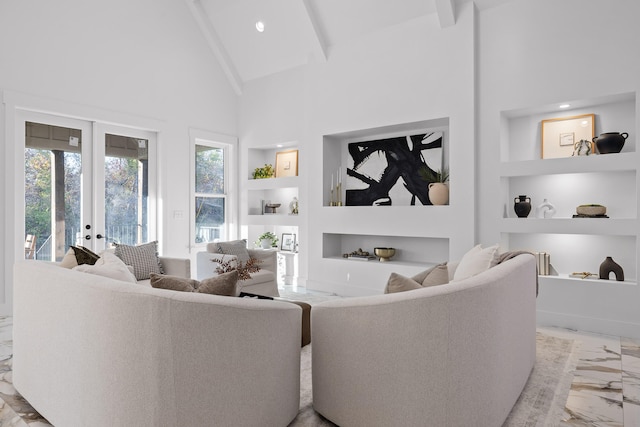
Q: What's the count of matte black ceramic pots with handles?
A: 2